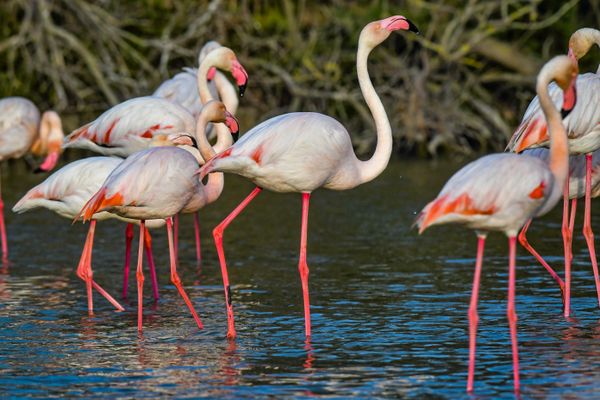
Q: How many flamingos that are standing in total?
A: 9